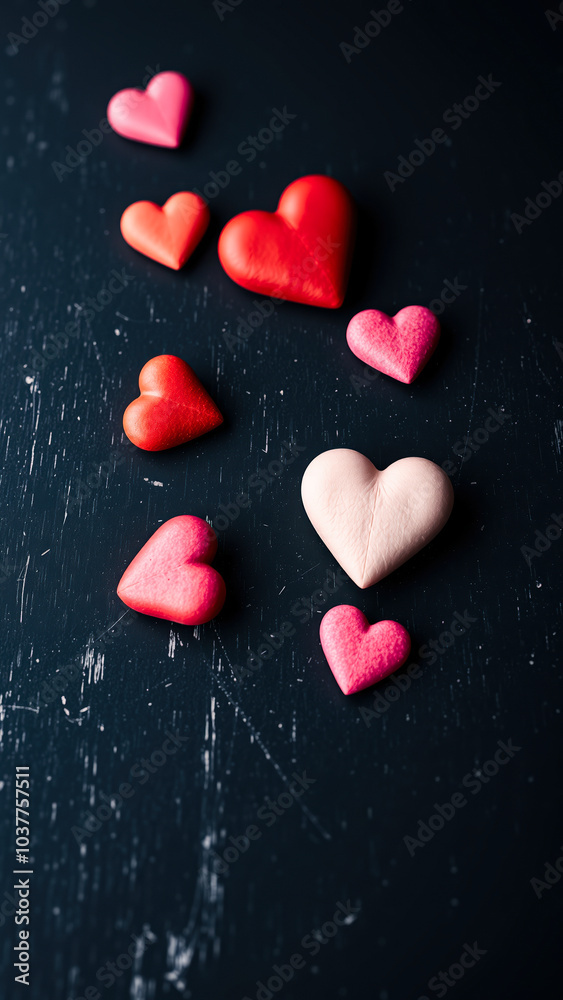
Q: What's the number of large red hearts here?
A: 1